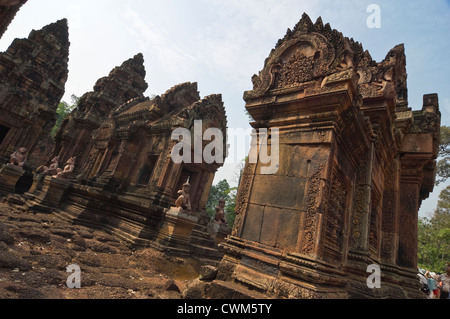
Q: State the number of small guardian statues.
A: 5